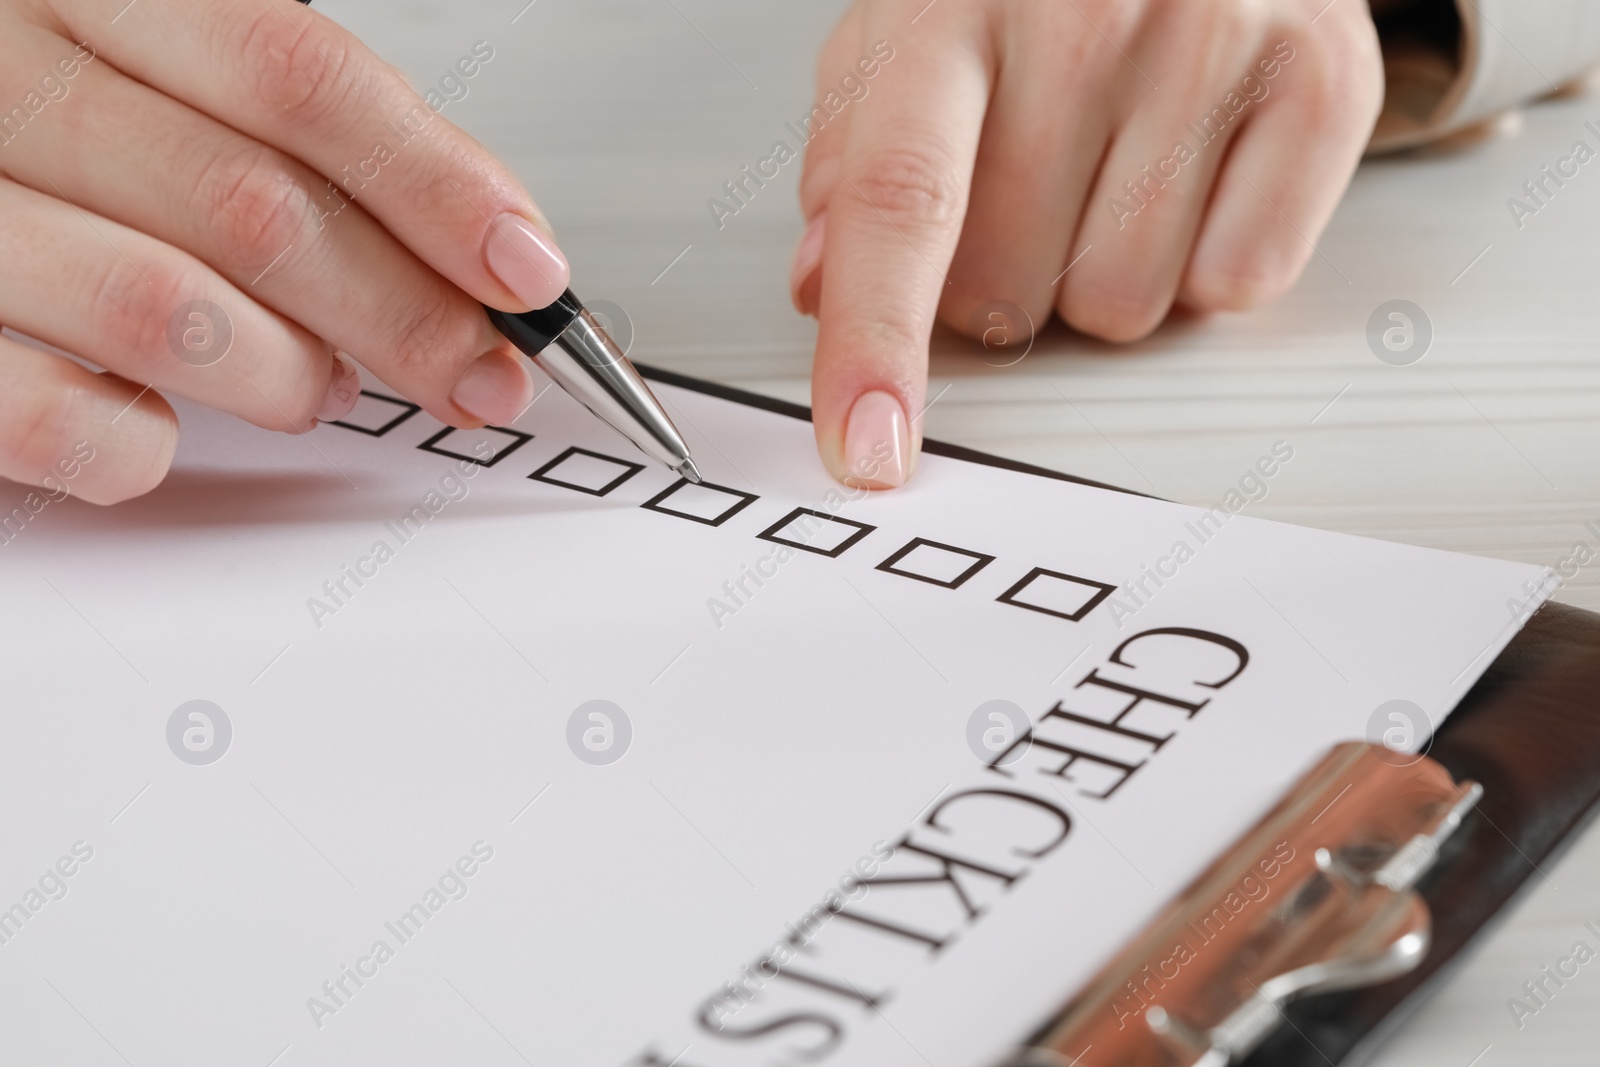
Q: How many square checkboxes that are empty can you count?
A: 7